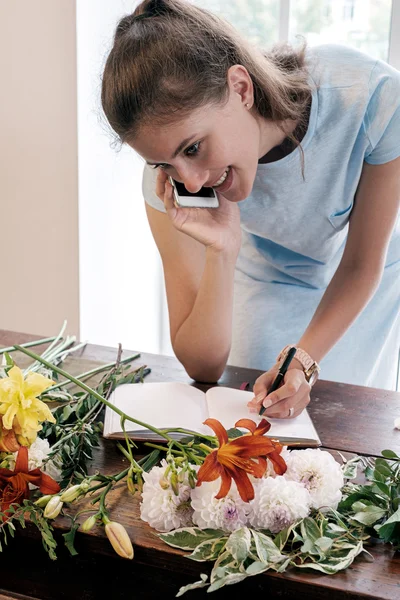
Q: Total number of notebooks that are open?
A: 1